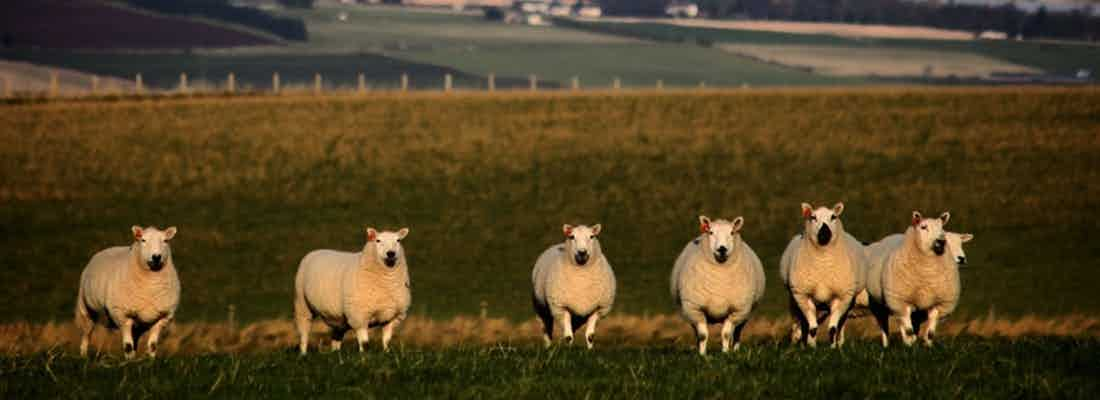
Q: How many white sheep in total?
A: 7